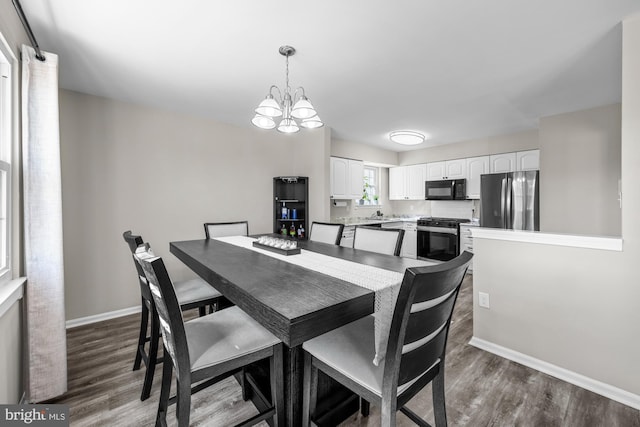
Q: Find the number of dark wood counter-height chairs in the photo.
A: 6